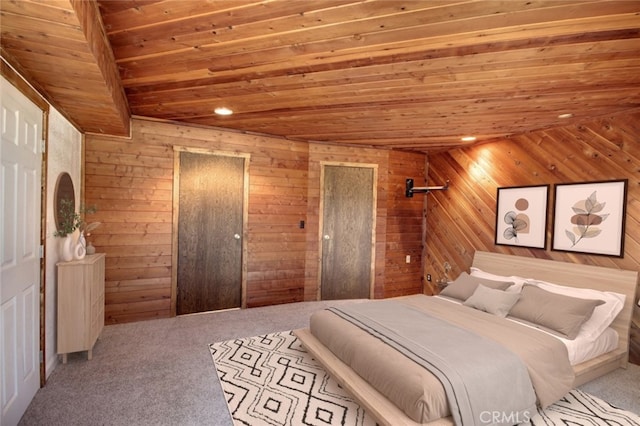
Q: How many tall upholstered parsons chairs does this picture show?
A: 0